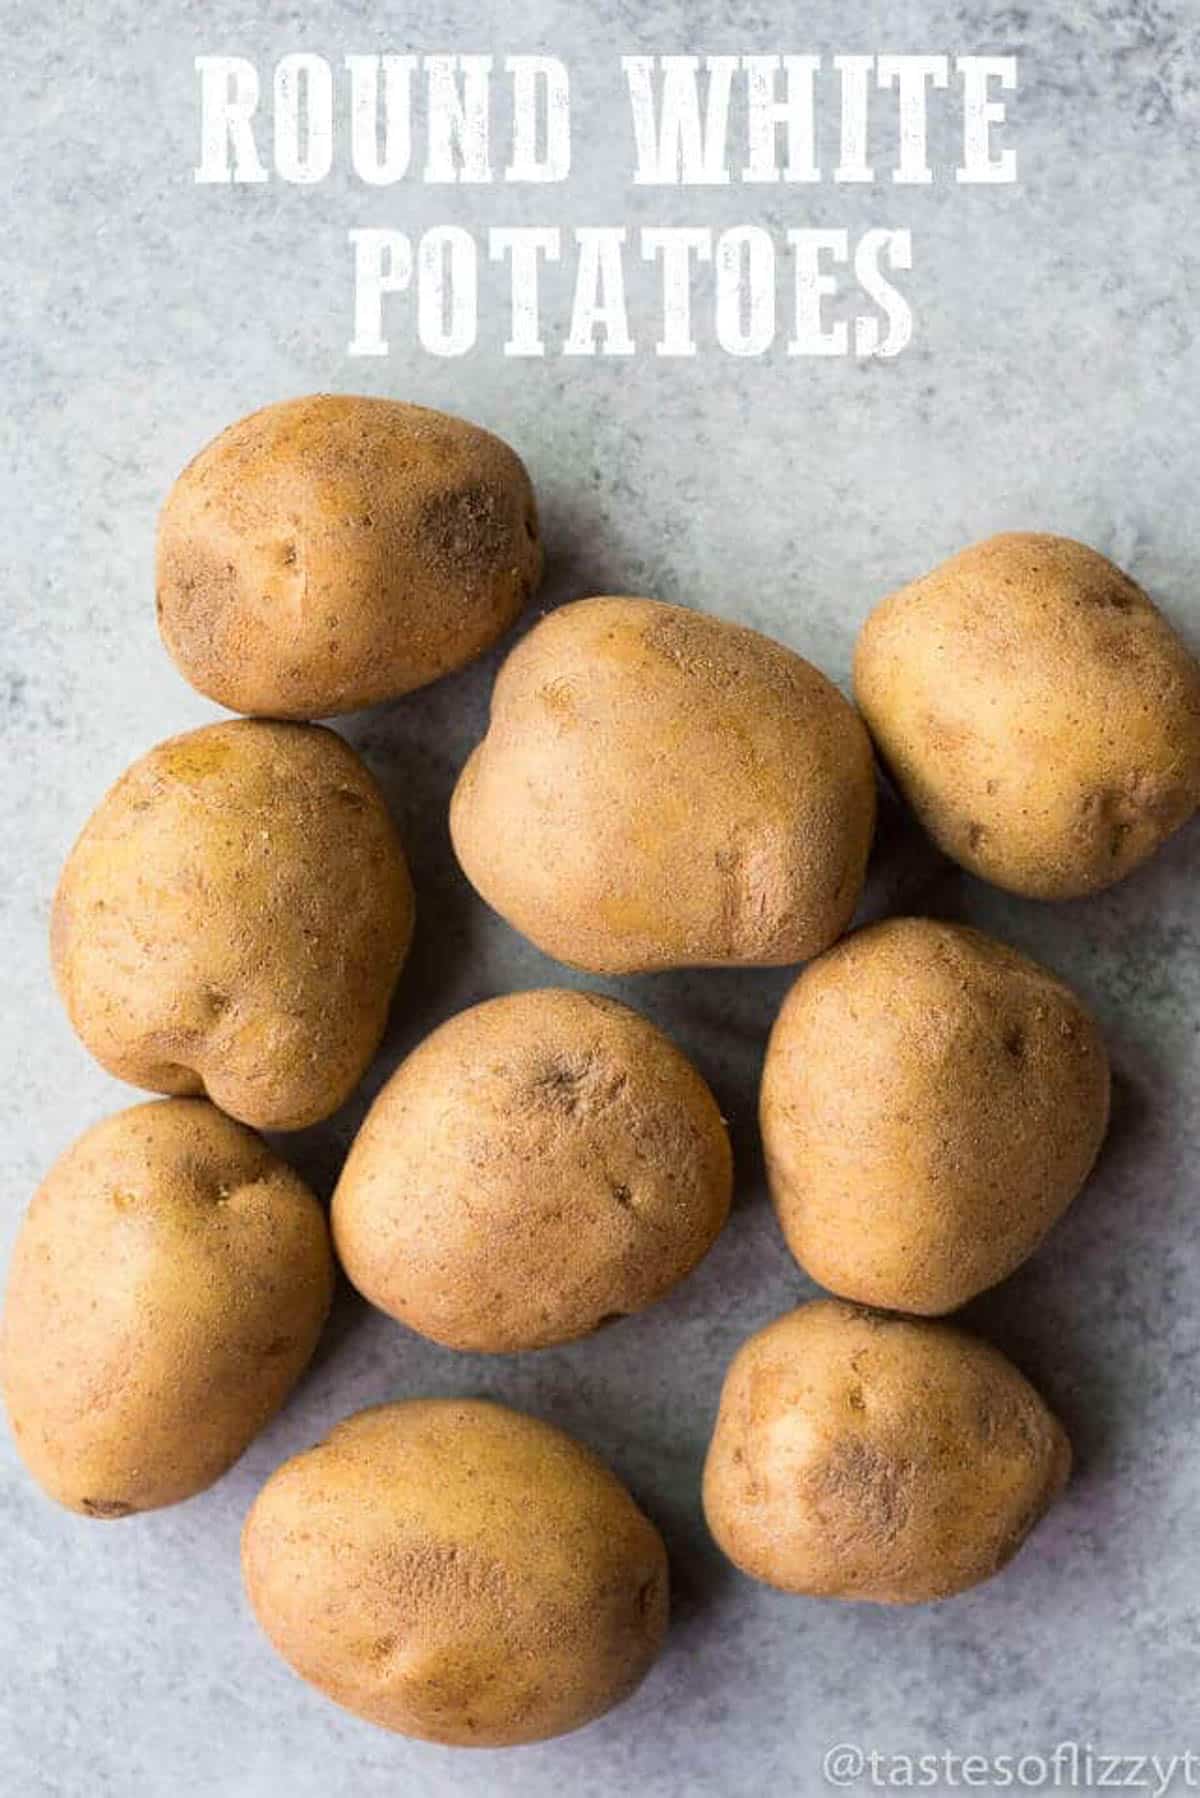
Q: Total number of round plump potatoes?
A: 9